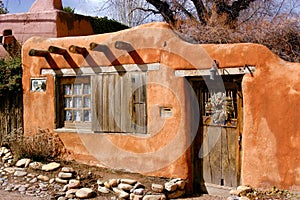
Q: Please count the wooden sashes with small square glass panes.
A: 1